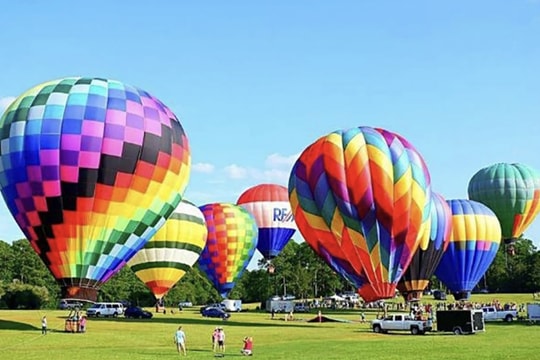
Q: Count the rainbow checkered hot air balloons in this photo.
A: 2